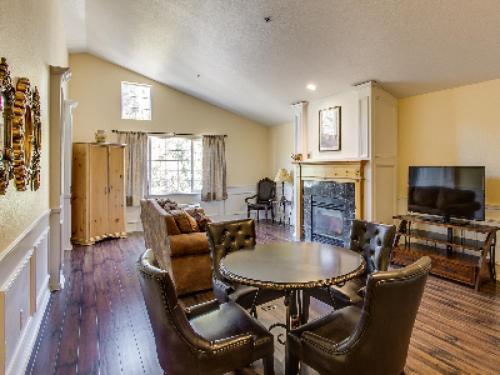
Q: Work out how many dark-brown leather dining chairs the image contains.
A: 4